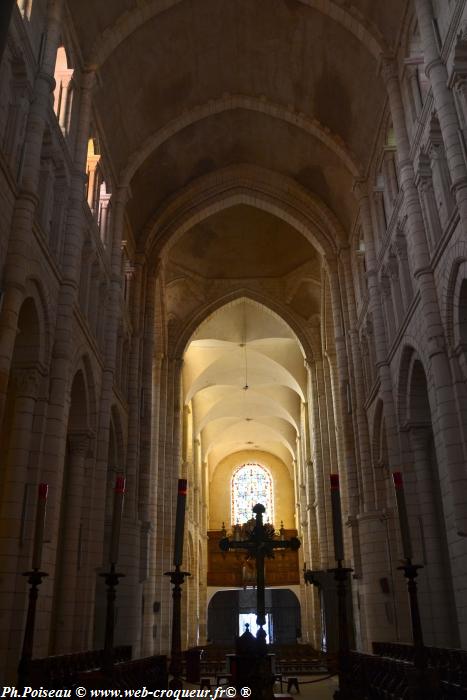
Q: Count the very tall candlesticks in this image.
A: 5